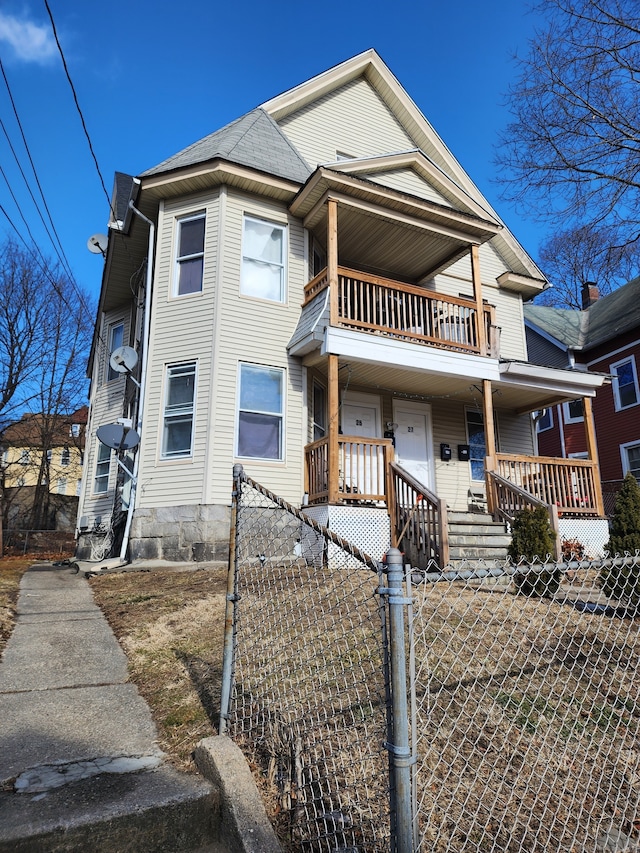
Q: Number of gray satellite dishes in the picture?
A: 3